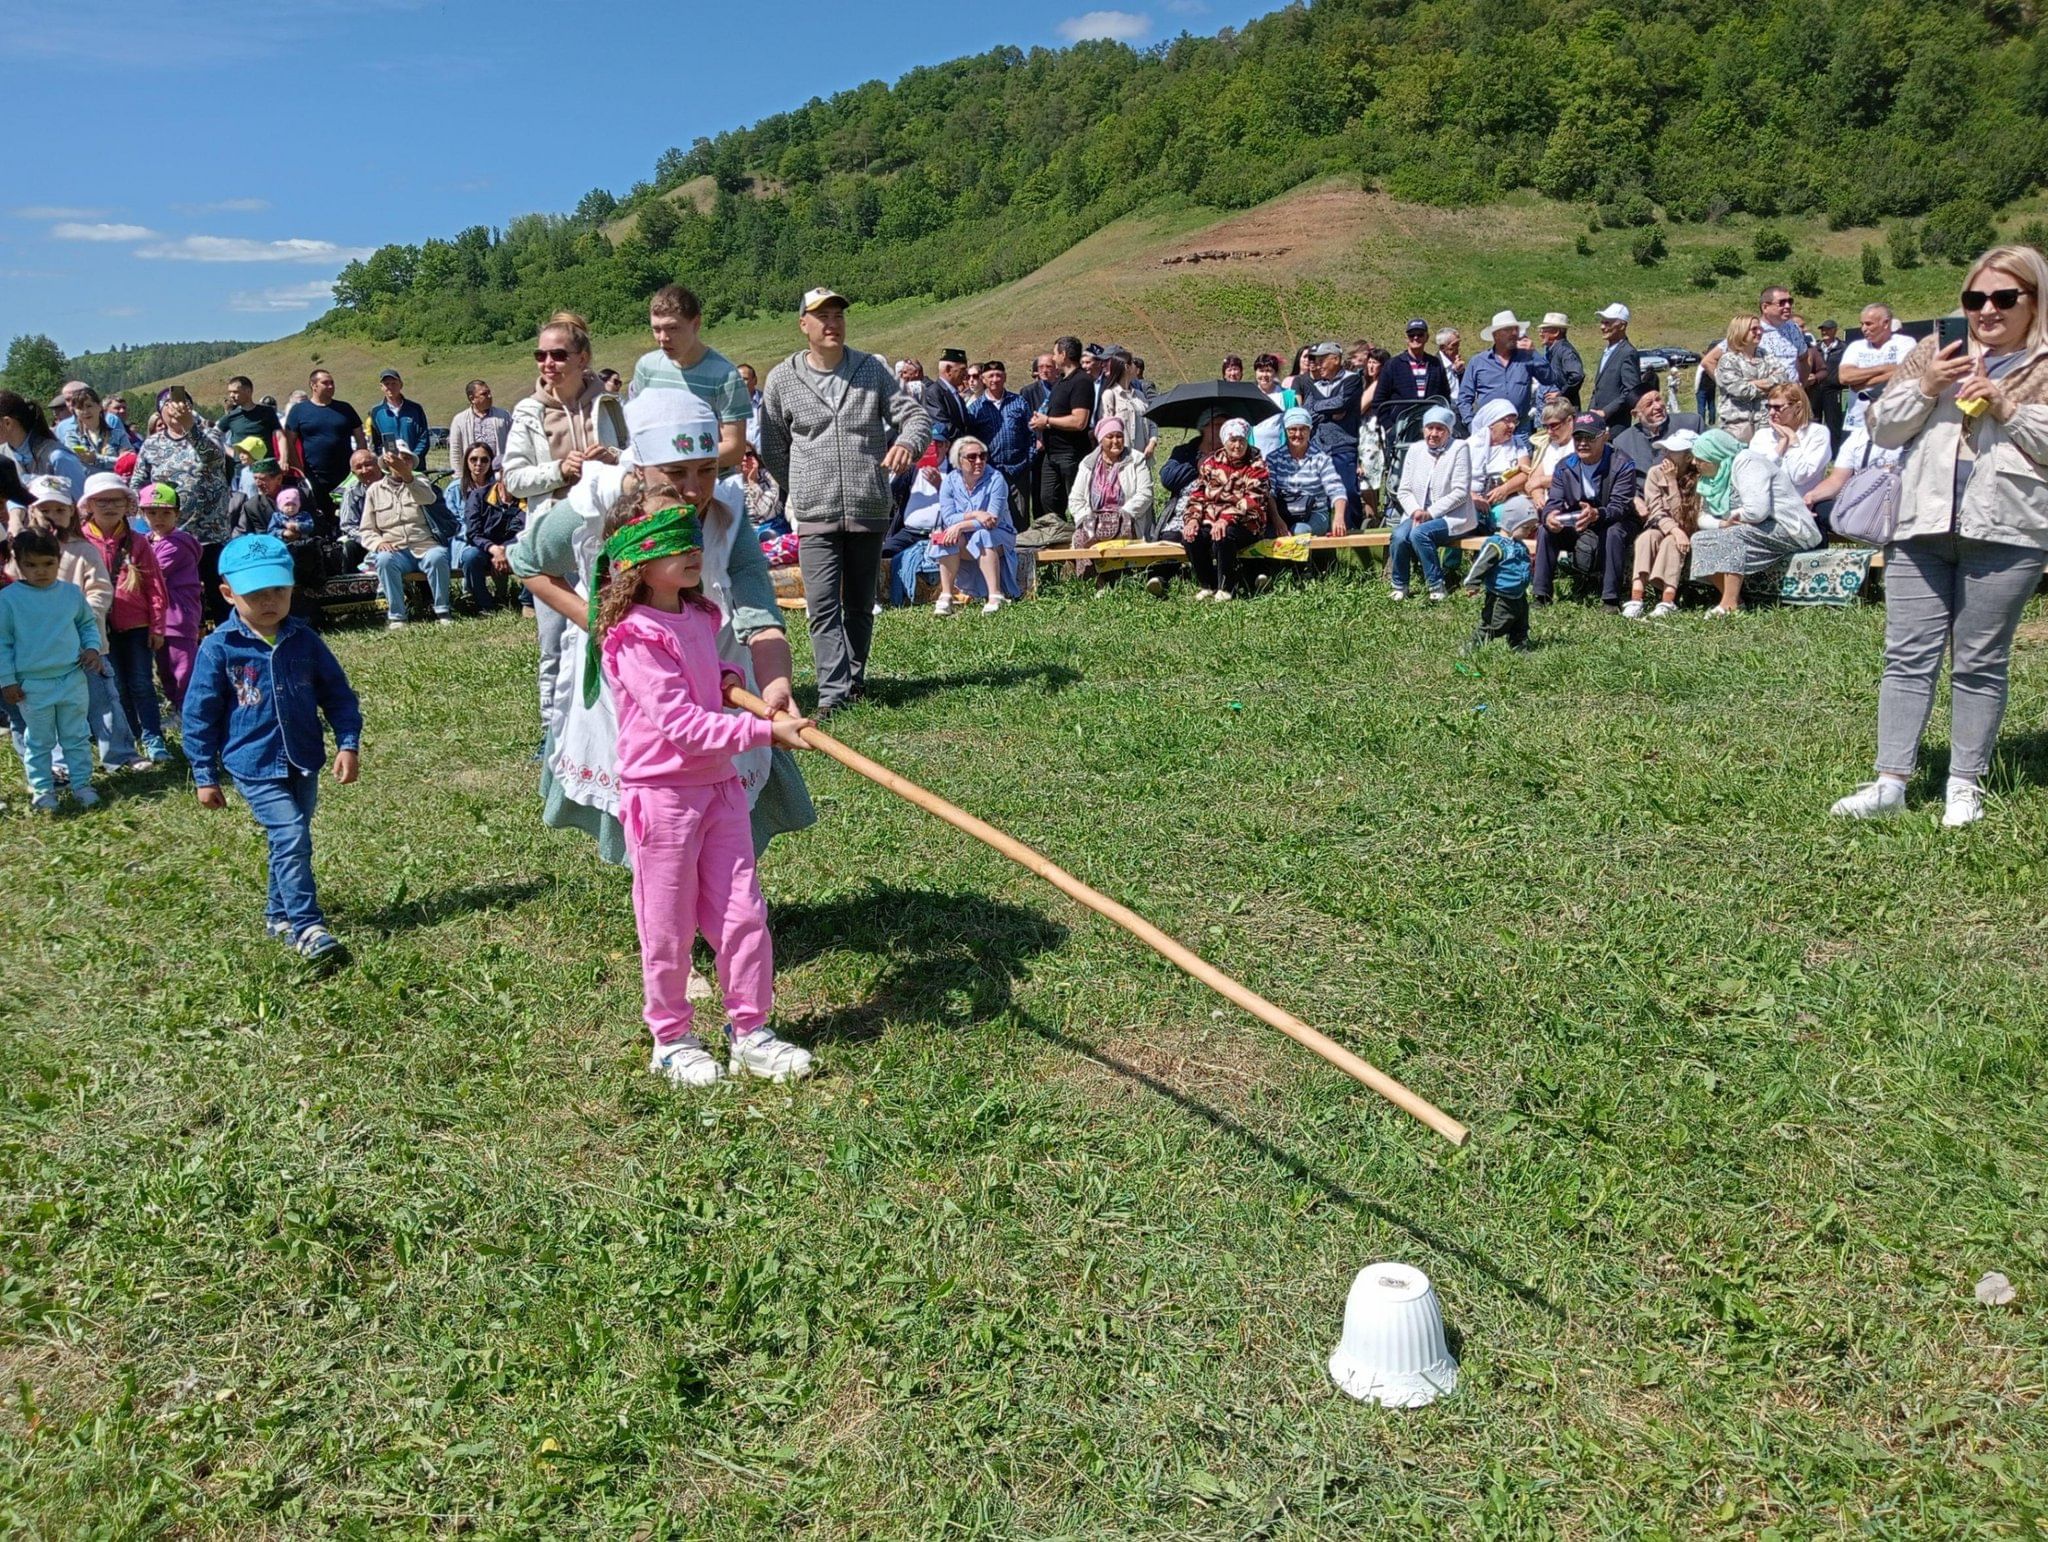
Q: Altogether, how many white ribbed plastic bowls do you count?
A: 1